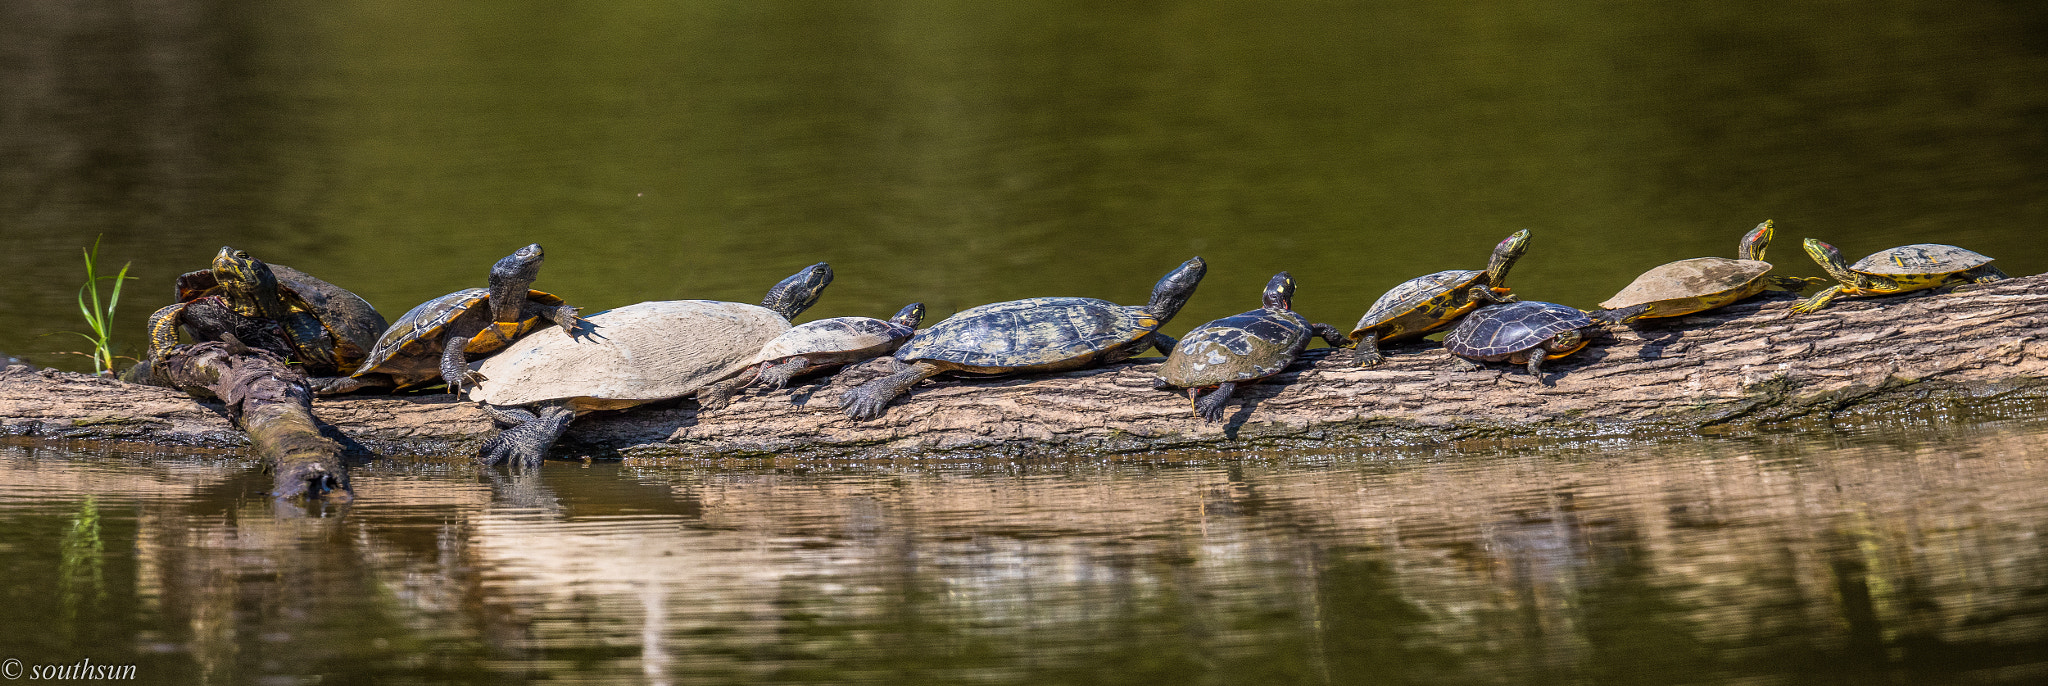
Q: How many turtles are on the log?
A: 10